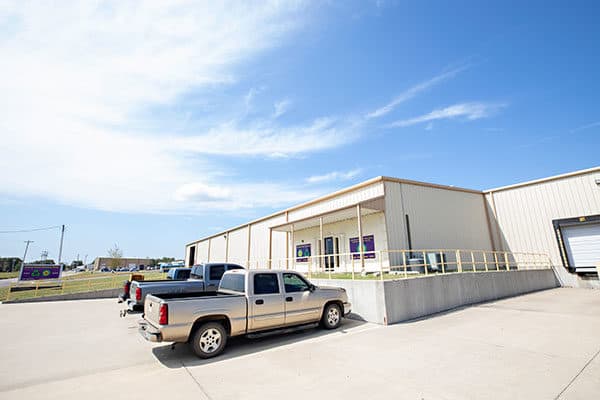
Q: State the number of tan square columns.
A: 4